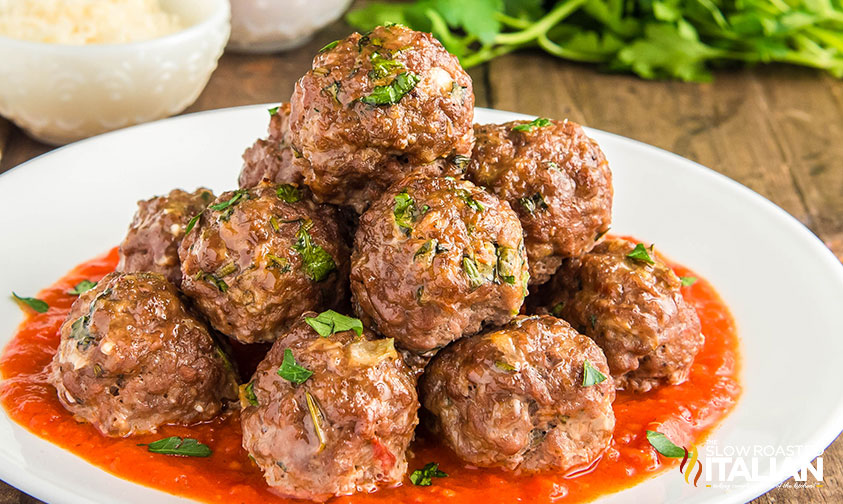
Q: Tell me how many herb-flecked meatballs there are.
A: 10